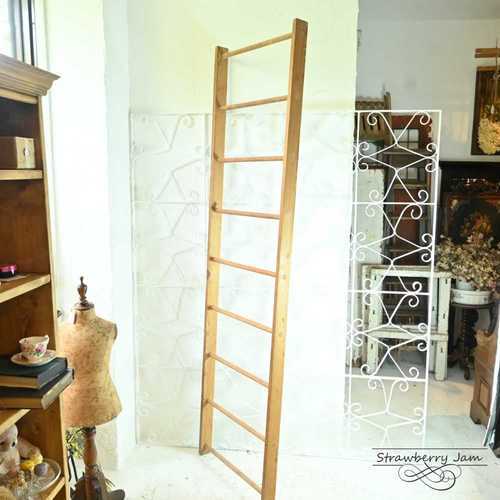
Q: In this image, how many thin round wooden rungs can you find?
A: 9